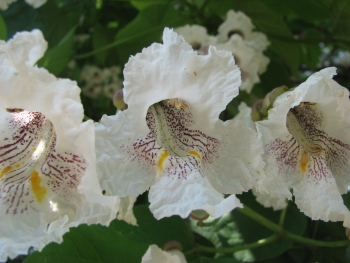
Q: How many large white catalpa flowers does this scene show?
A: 3